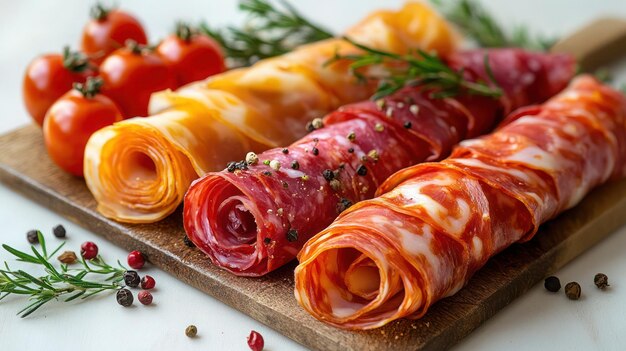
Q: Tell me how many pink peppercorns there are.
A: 5